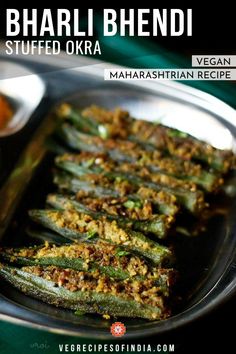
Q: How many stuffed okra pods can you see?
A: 8